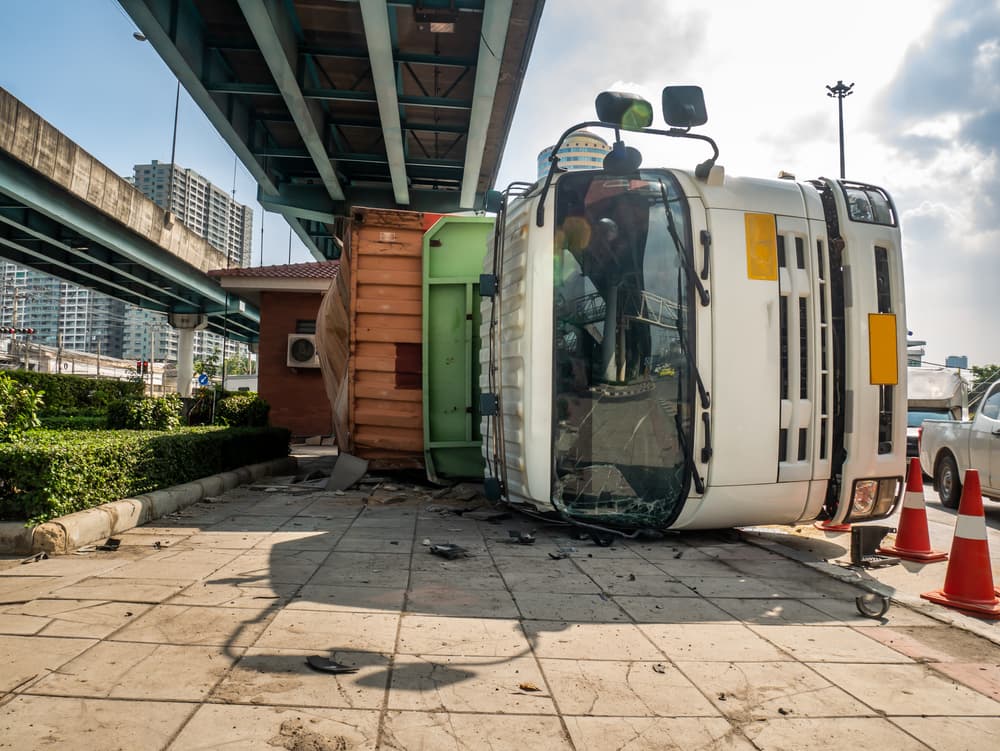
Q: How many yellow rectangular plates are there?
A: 2